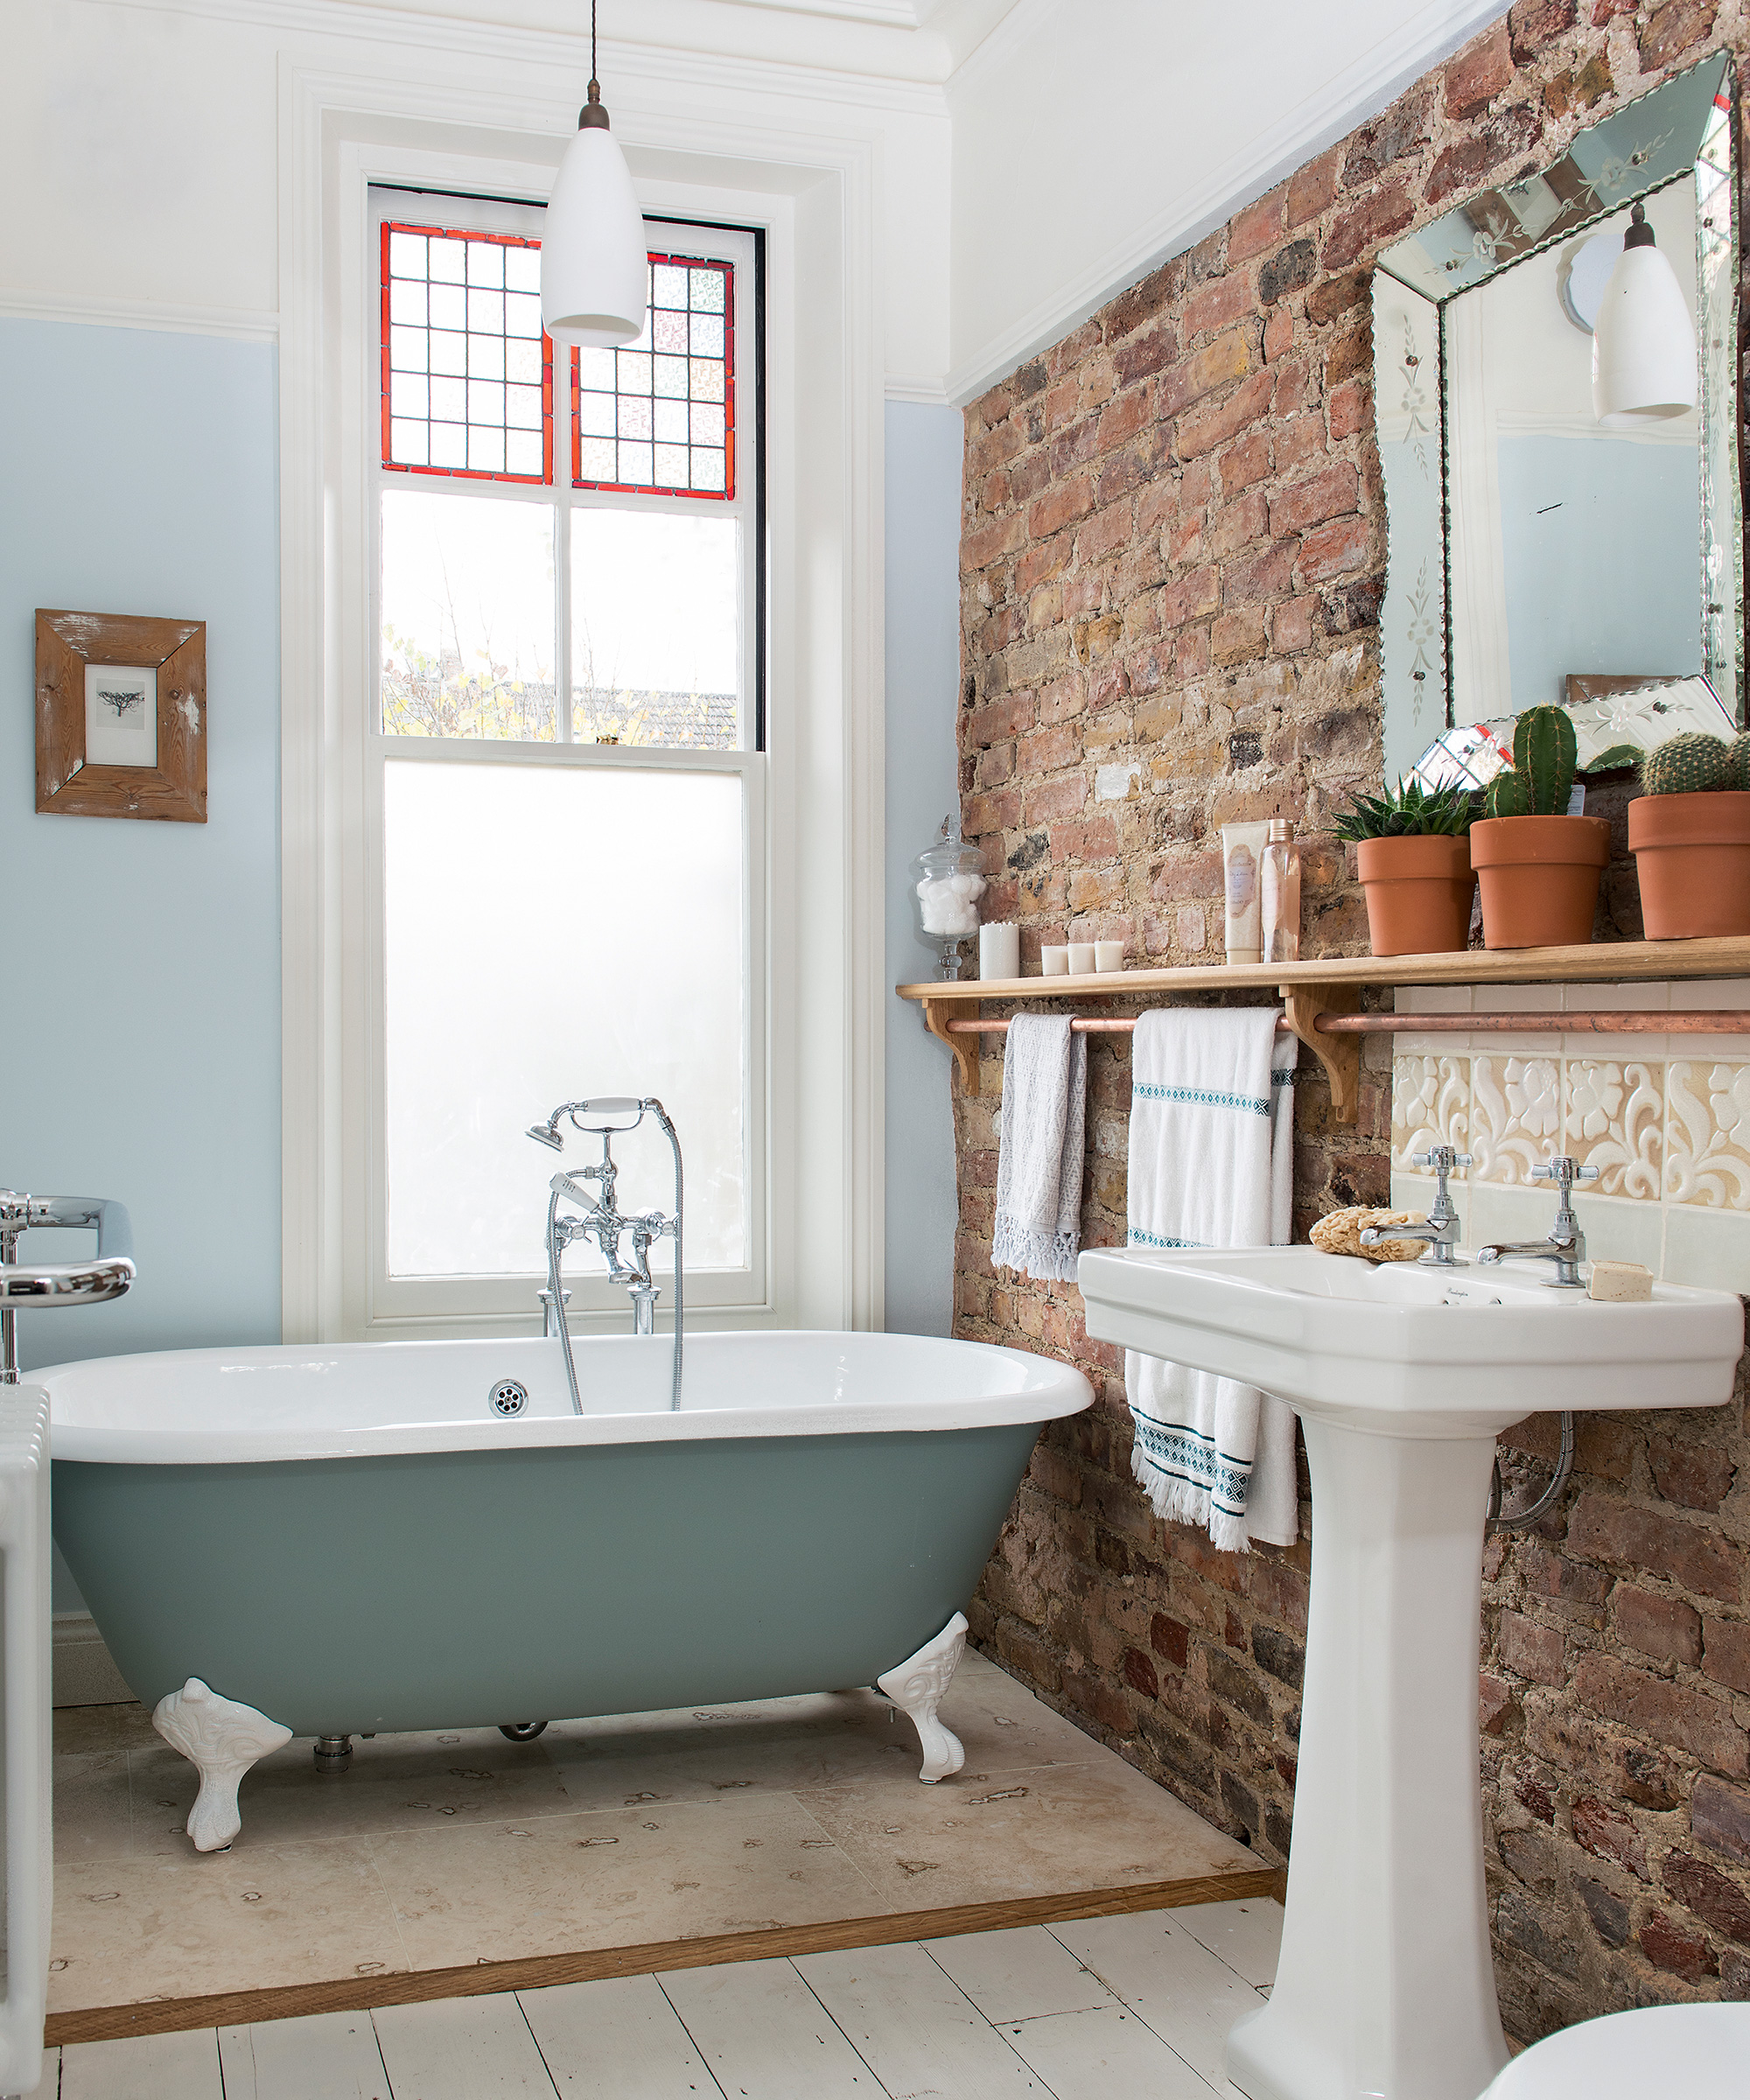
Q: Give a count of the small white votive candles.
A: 3